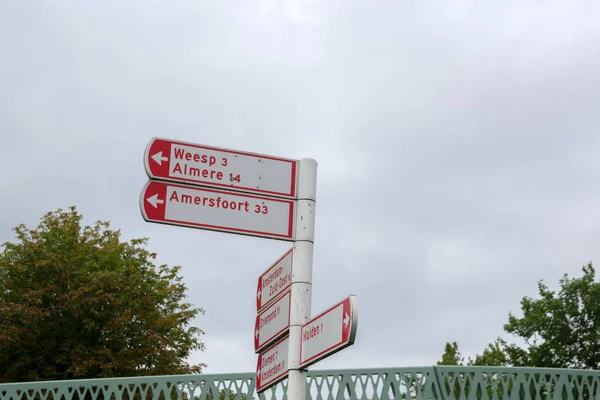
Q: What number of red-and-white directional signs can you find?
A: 6